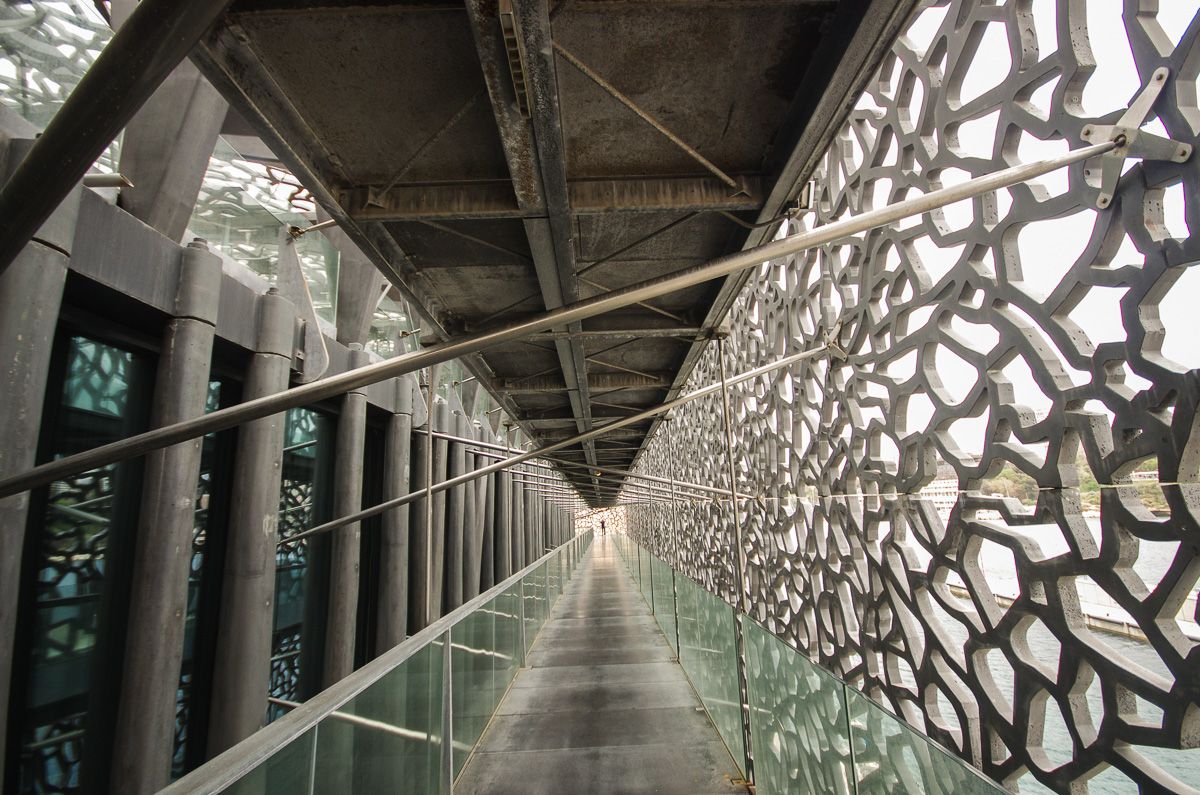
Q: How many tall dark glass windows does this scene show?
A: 4